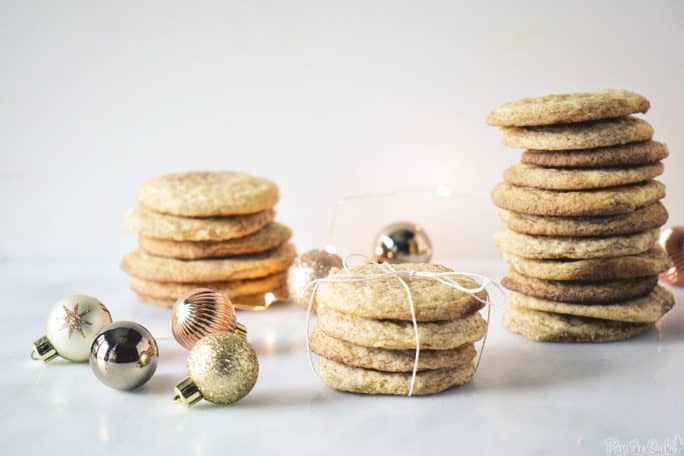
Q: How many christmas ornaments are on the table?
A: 7